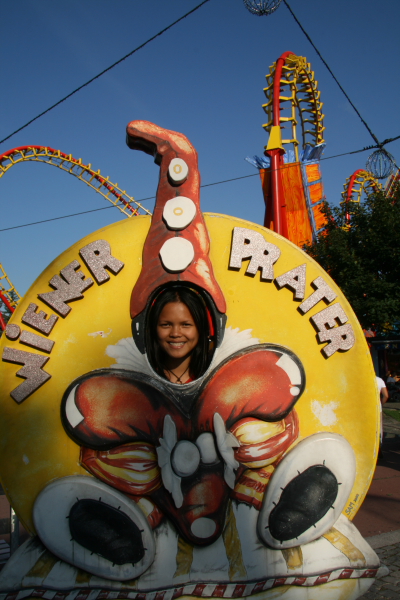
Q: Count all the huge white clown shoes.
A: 2